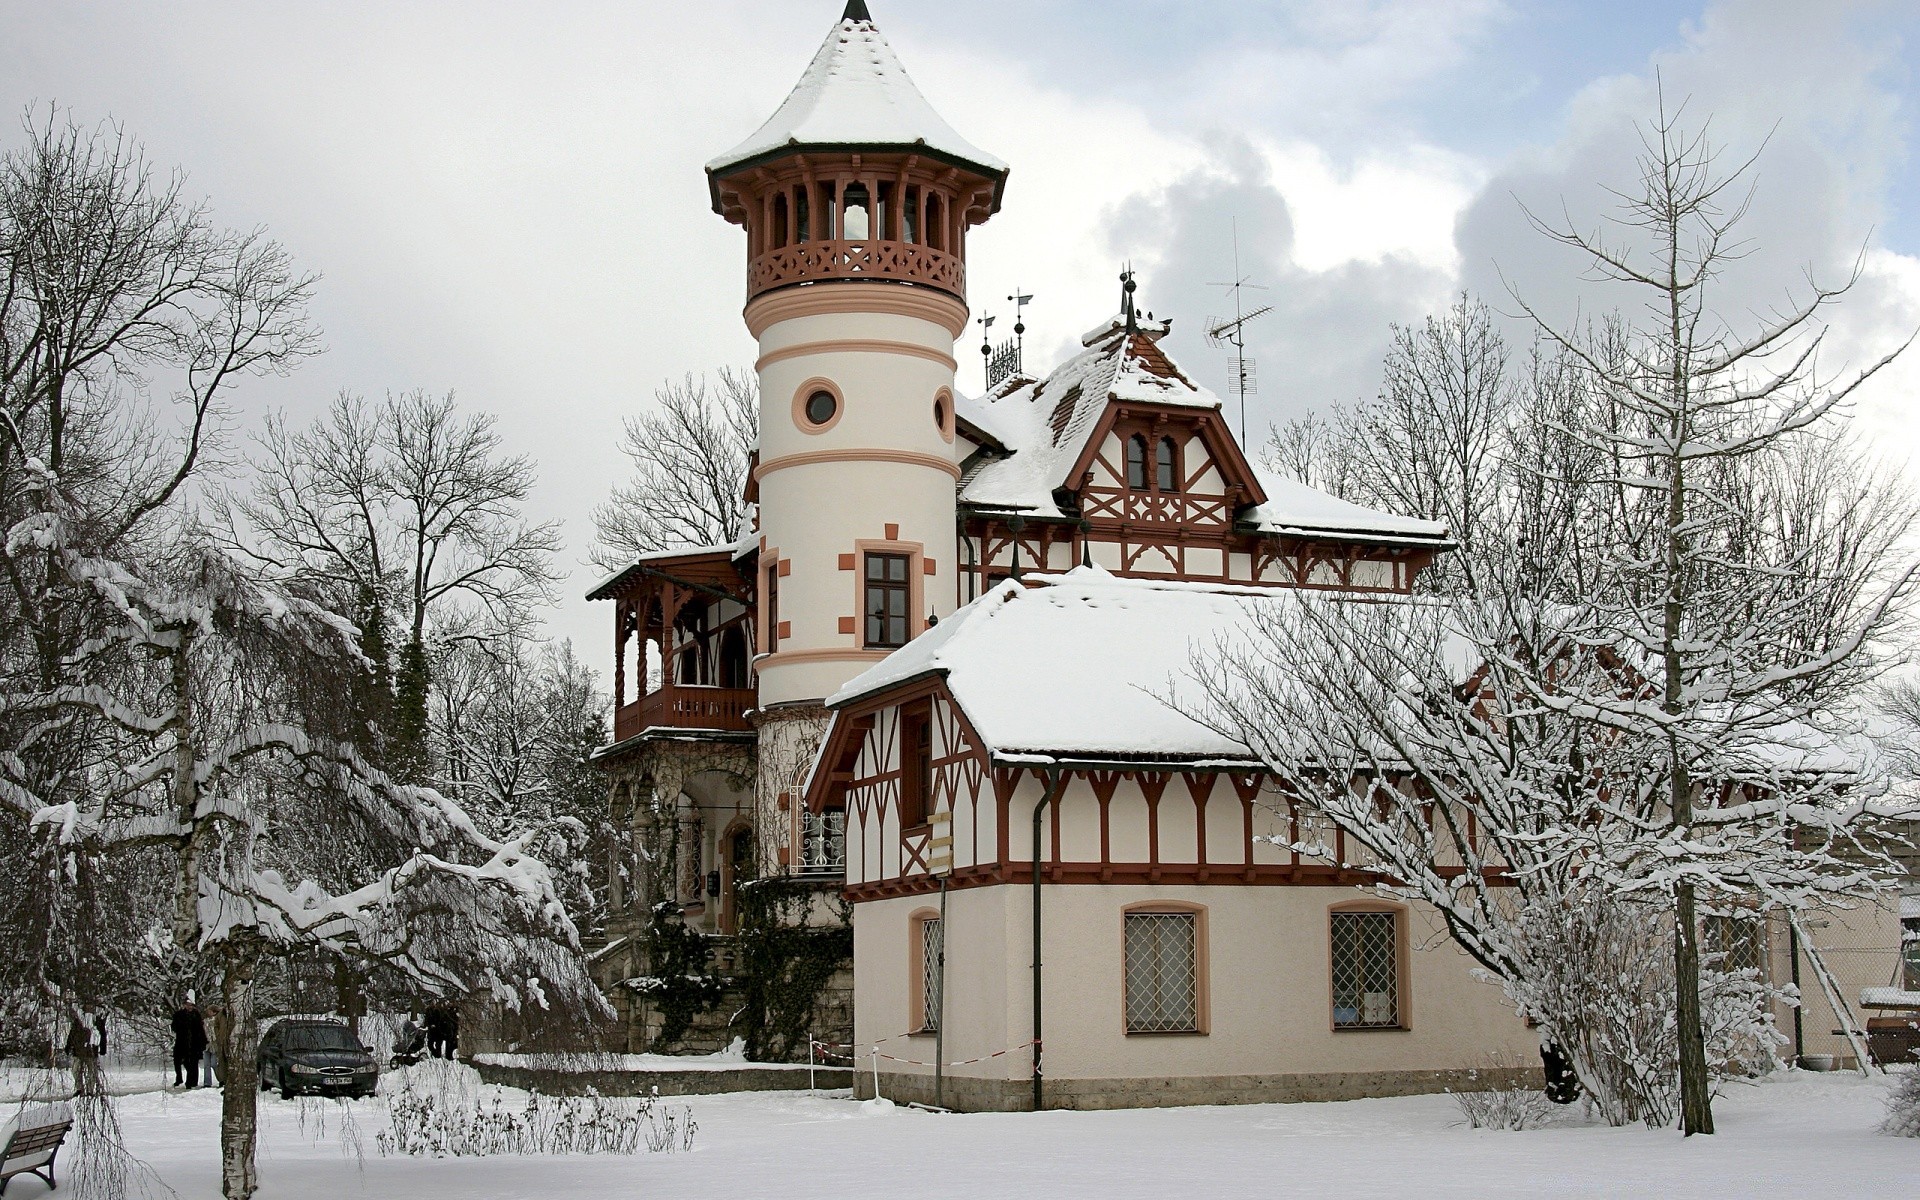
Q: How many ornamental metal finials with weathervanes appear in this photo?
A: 2